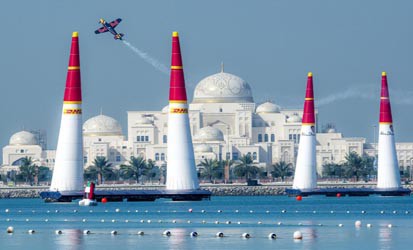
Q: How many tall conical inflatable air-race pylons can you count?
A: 4